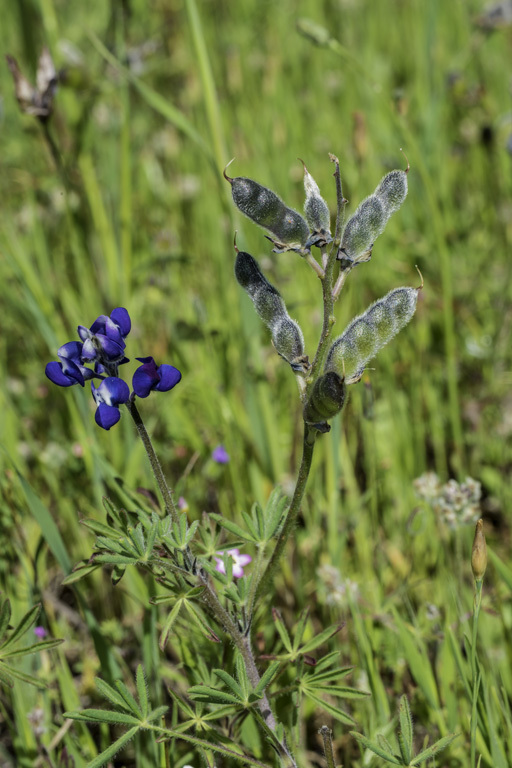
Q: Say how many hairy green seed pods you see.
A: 6